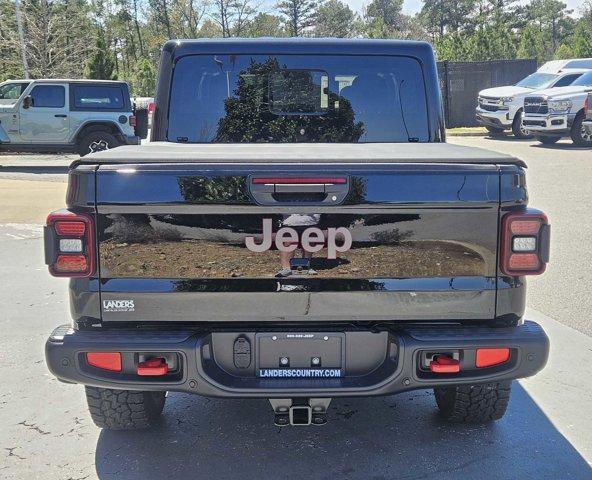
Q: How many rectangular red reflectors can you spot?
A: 2